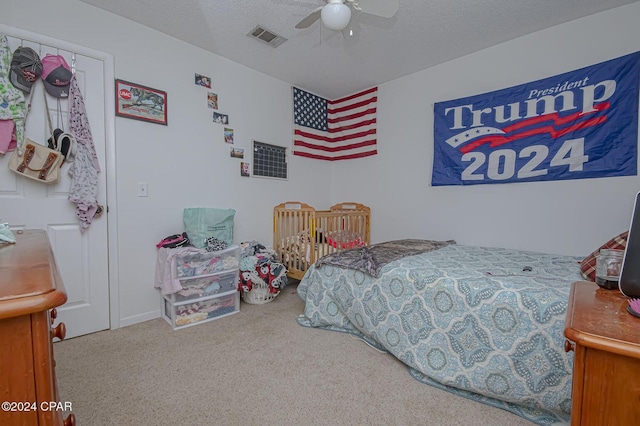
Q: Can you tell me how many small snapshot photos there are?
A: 6